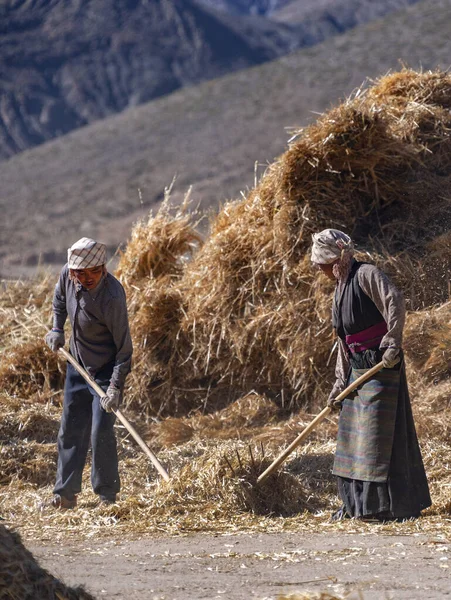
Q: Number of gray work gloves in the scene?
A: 4